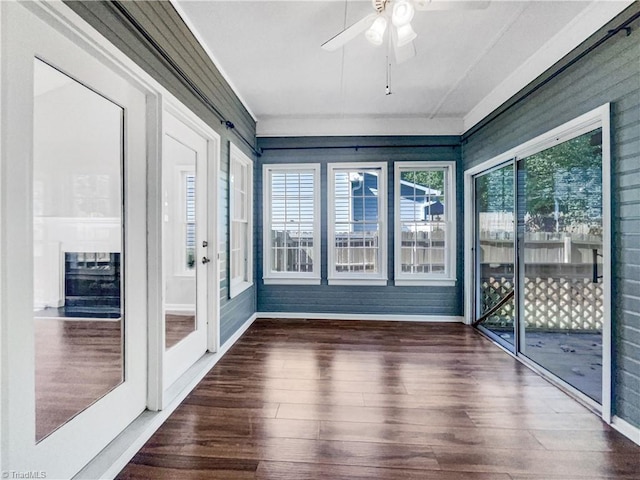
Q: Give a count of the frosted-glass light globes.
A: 3